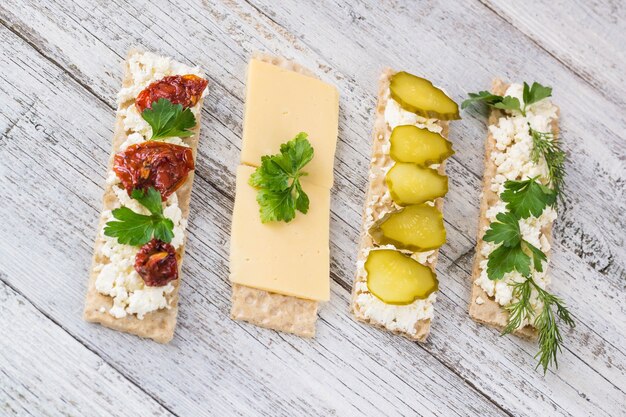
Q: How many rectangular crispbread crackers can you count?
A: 4